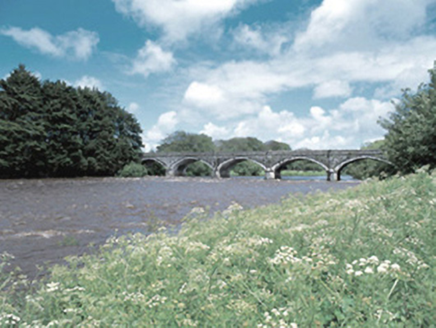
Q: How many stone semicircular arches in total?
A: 5